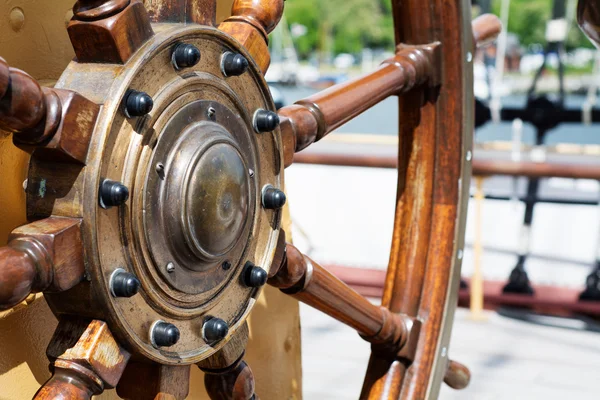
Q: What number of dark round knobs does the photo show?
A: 10